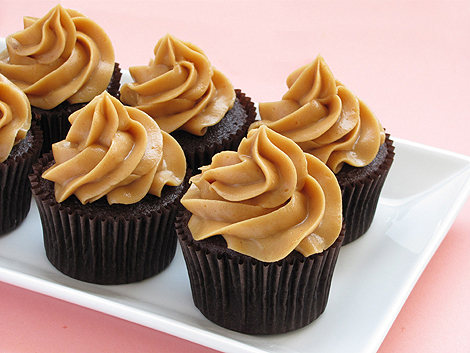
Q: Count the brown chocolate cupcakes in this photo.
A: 6